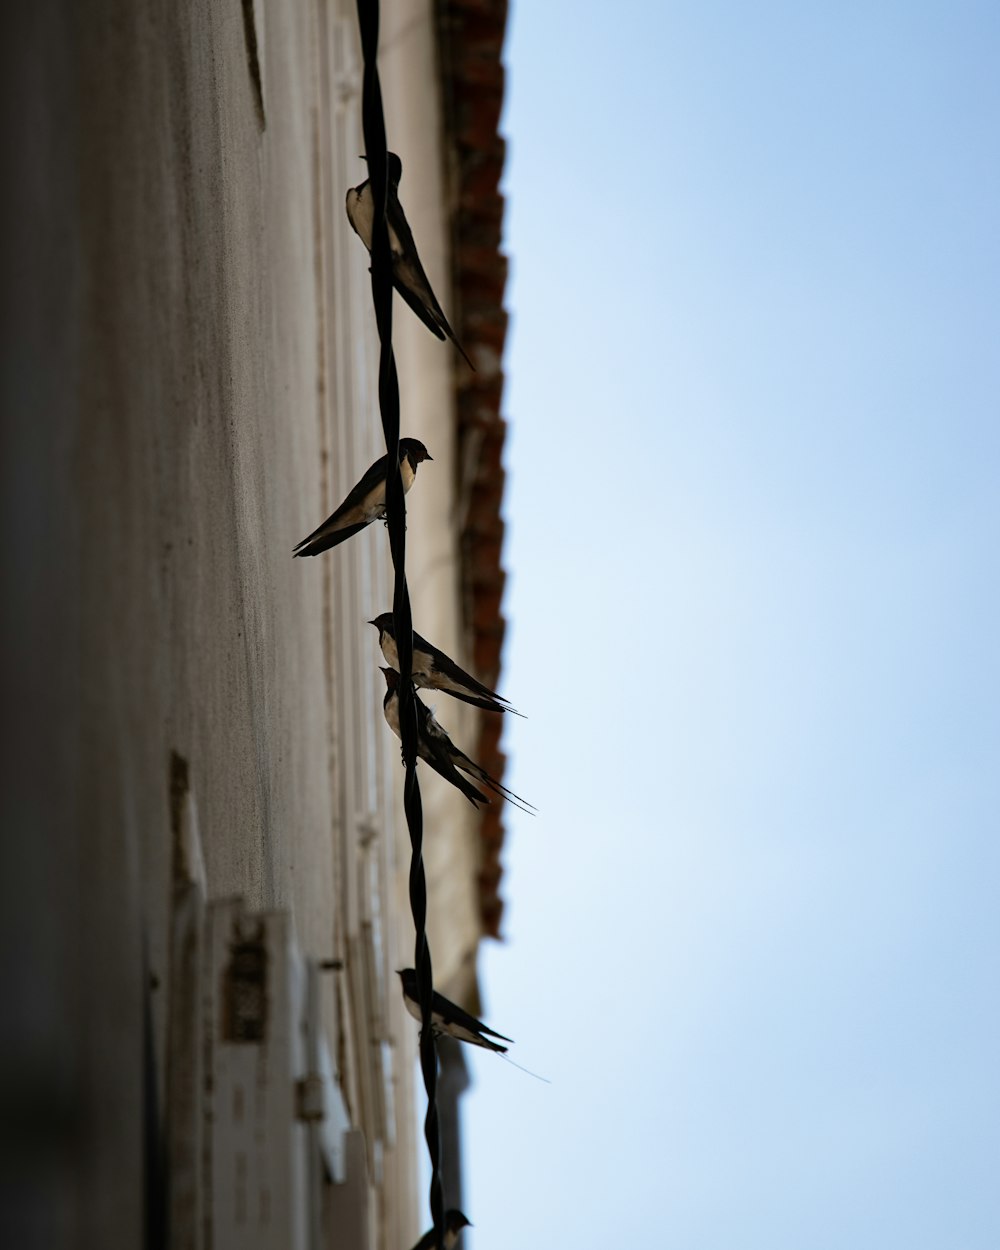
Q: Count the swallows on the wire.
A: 6